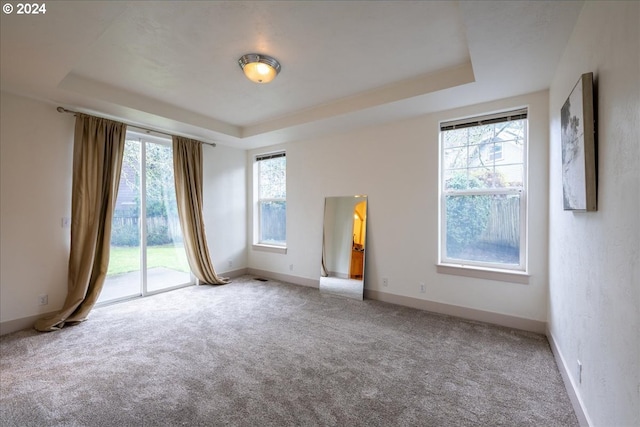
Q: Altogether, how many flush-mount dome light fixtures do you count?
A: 1